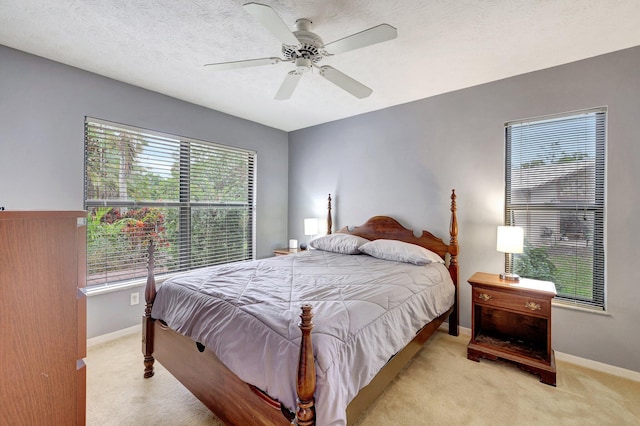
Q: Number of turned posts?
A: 4